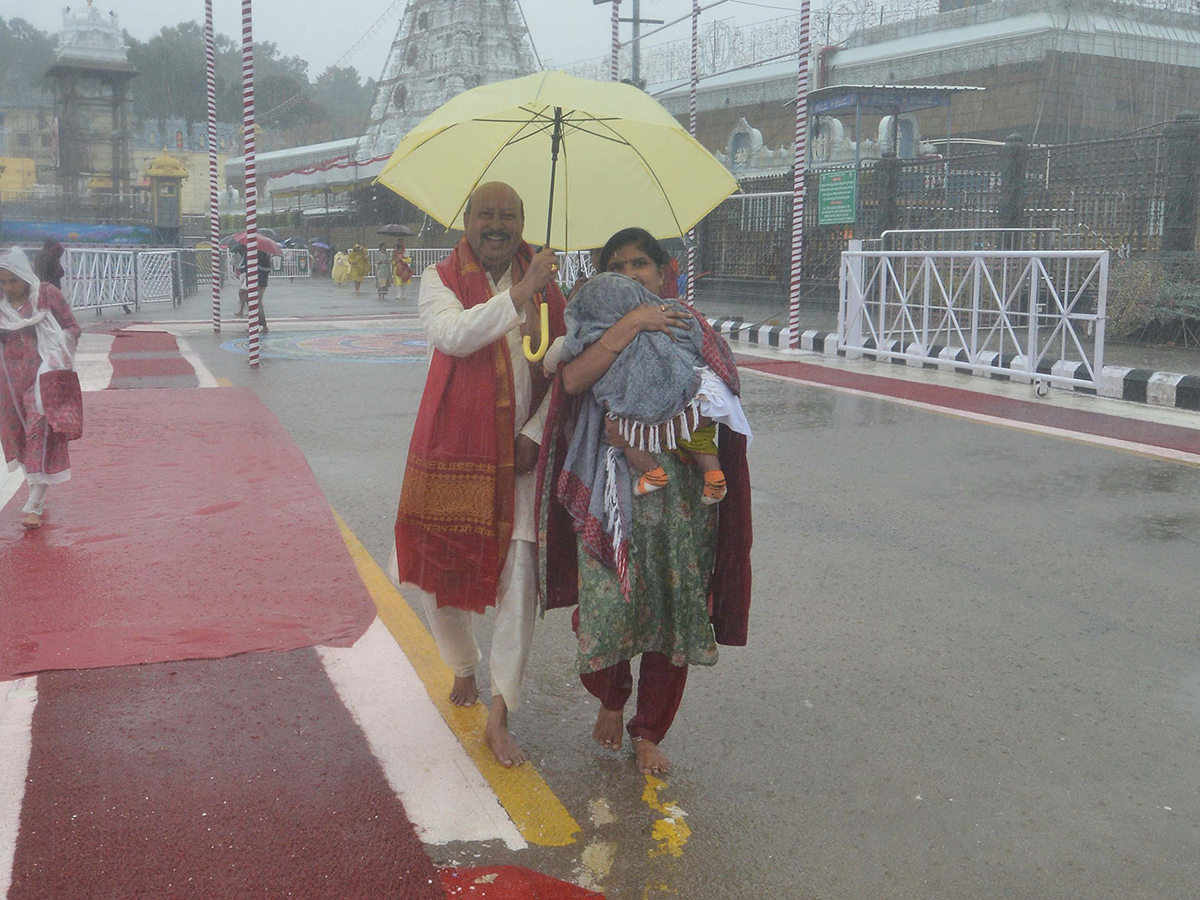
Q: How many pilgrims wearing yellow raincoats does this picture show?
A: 2